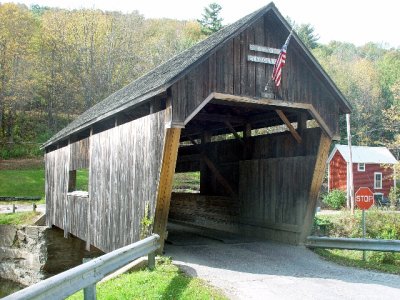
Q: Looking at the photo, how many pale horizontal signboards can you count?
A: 2